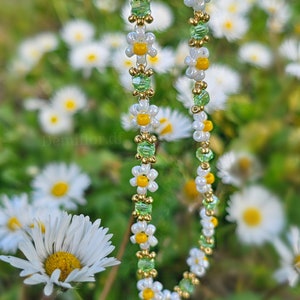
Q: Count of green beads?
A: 11